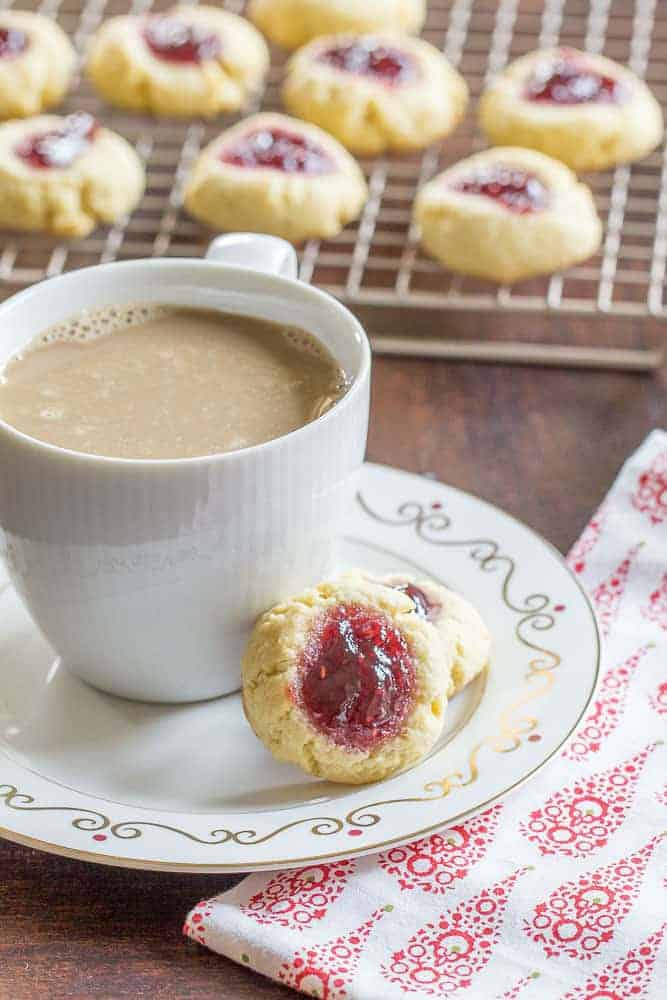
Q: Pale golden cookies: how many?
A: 10